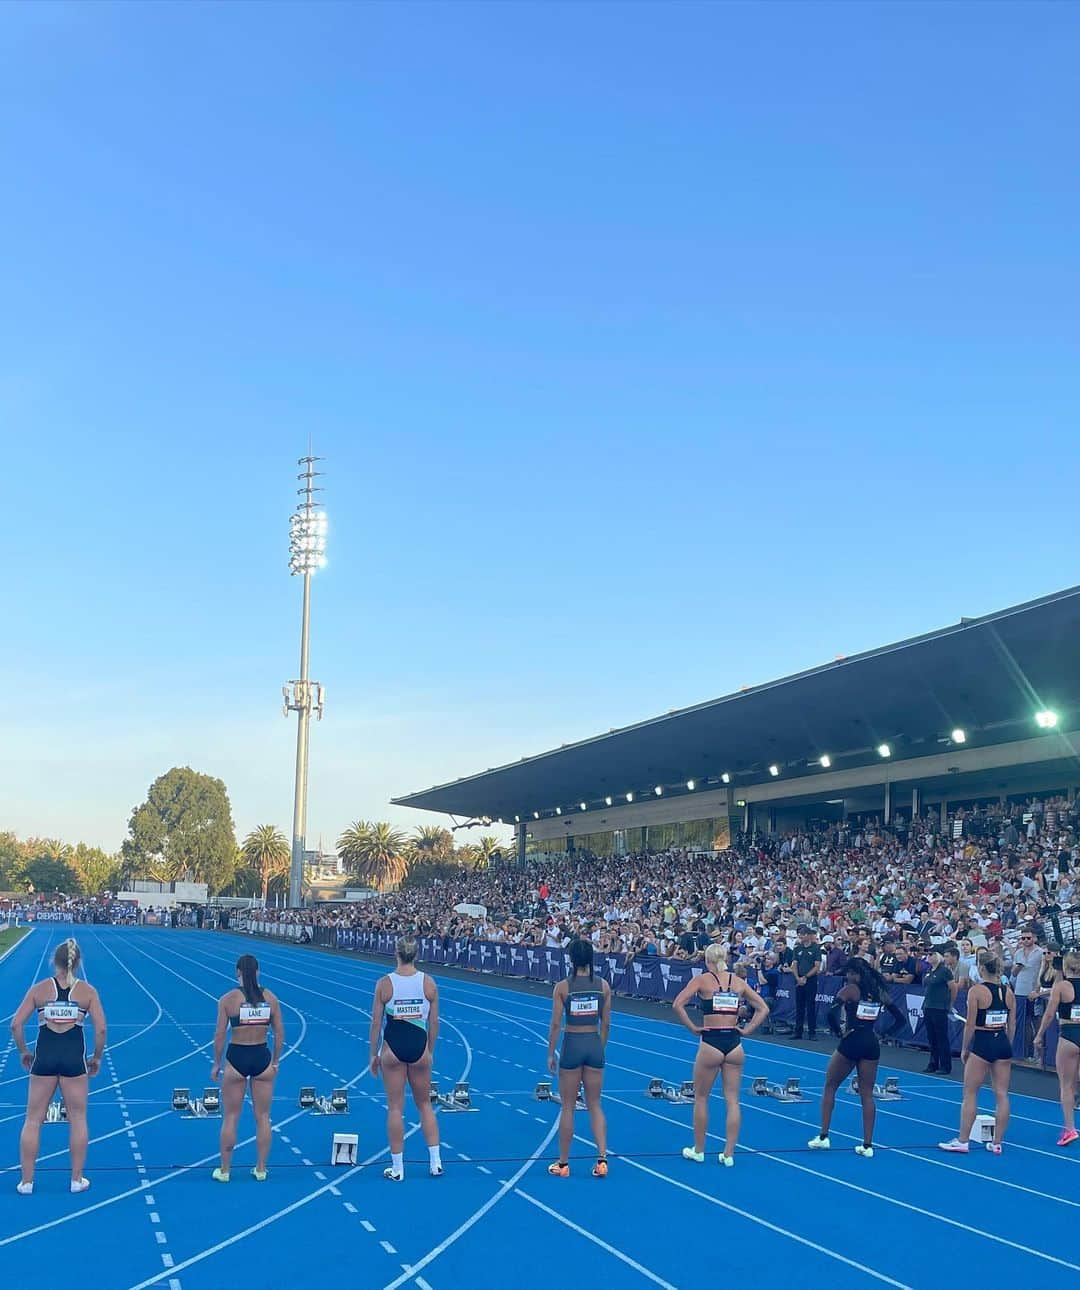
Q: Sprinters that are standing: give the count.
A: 8